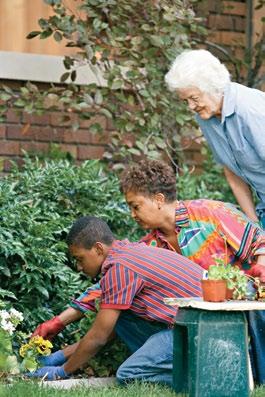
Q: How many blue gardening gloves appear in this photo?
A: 2